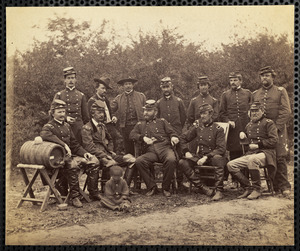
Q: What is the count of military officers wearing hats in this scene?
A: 12